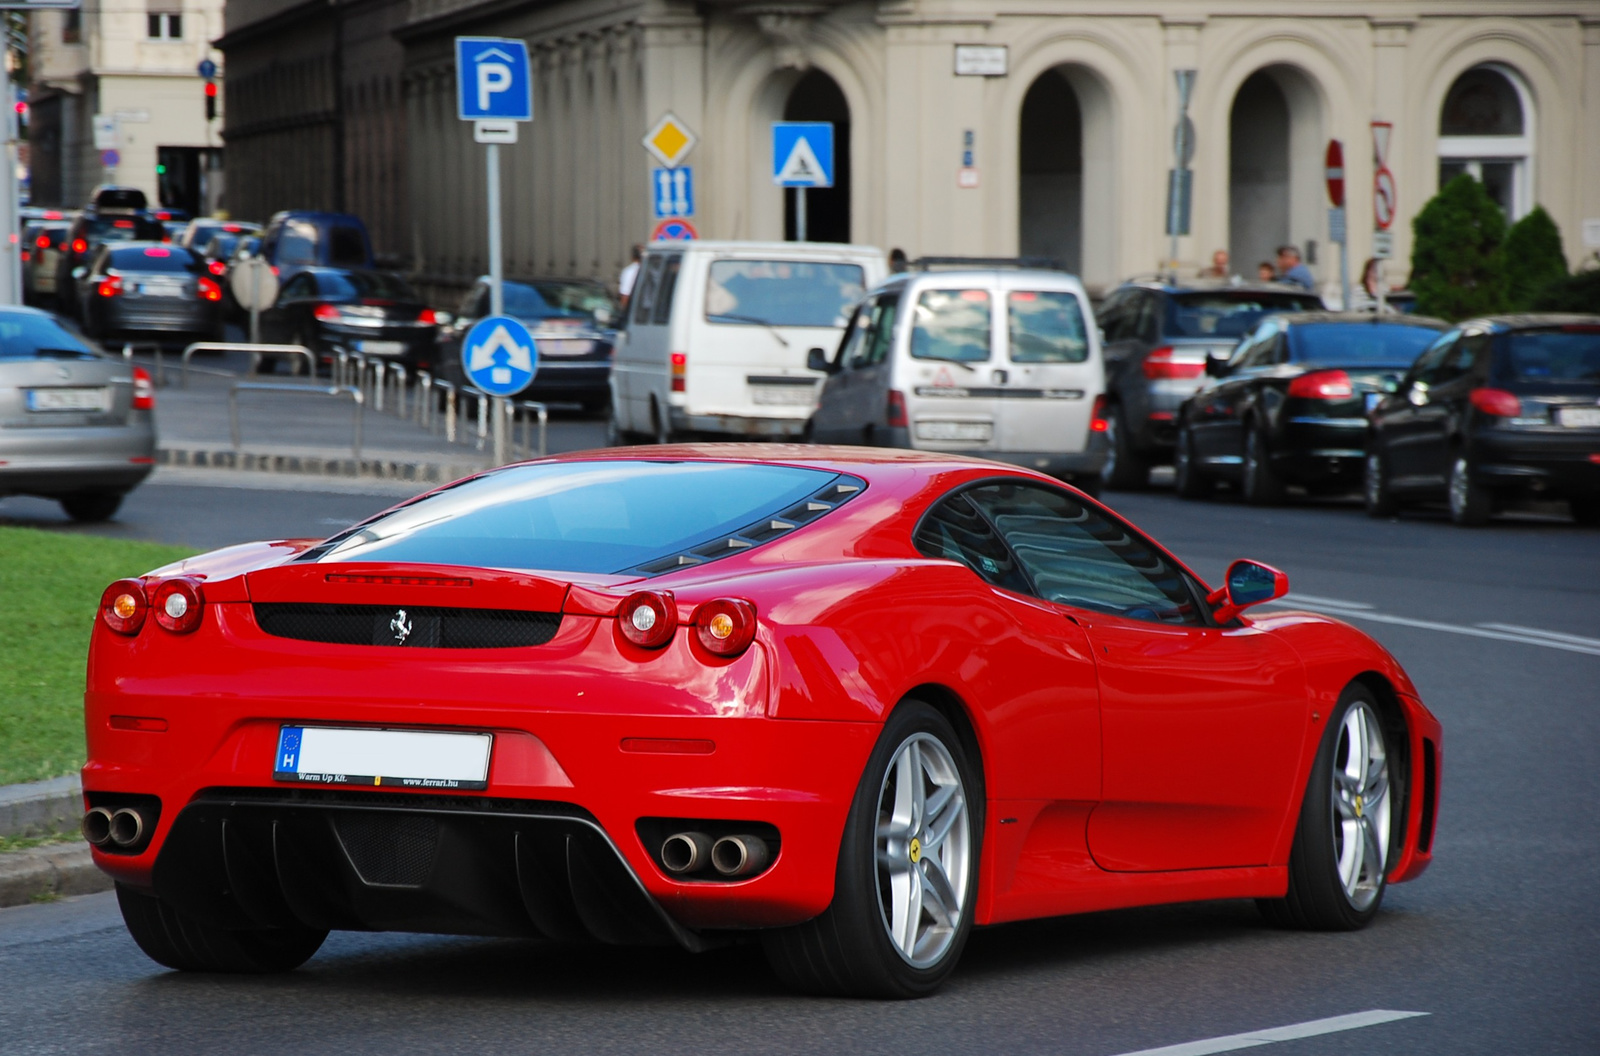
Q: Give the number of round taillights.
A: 4